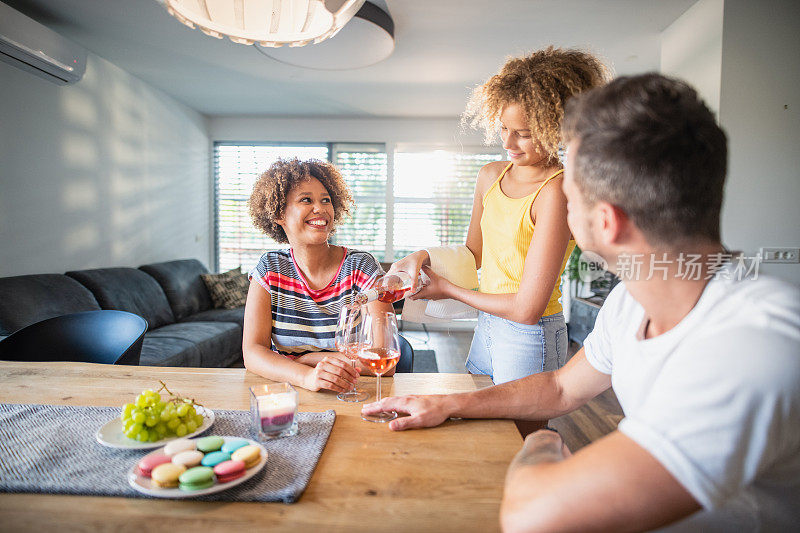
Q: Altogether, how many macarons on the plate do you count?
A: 10